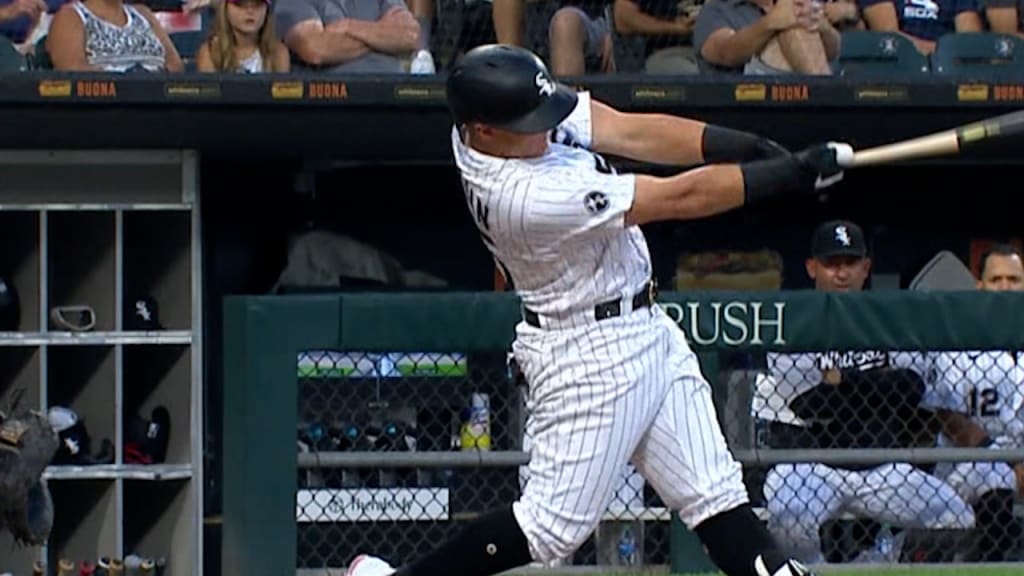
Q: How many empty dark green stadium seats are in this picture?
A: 3